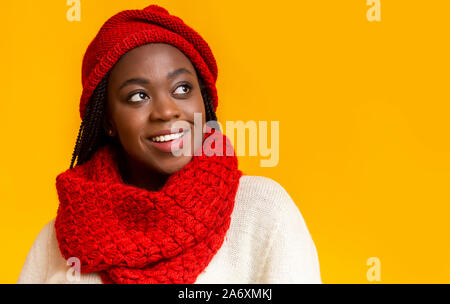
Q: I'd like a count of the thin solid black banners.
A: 1